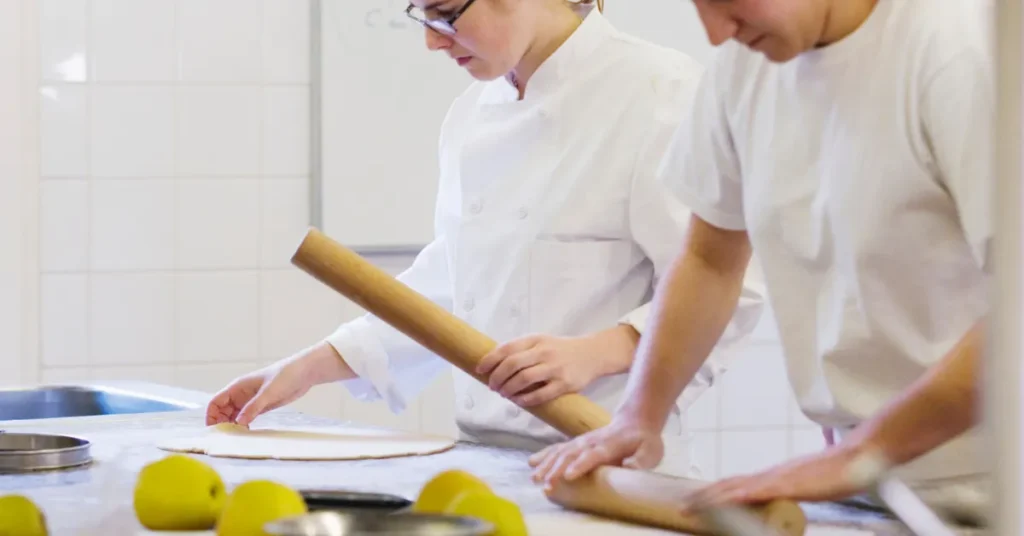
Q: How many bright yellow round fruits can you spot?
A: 5